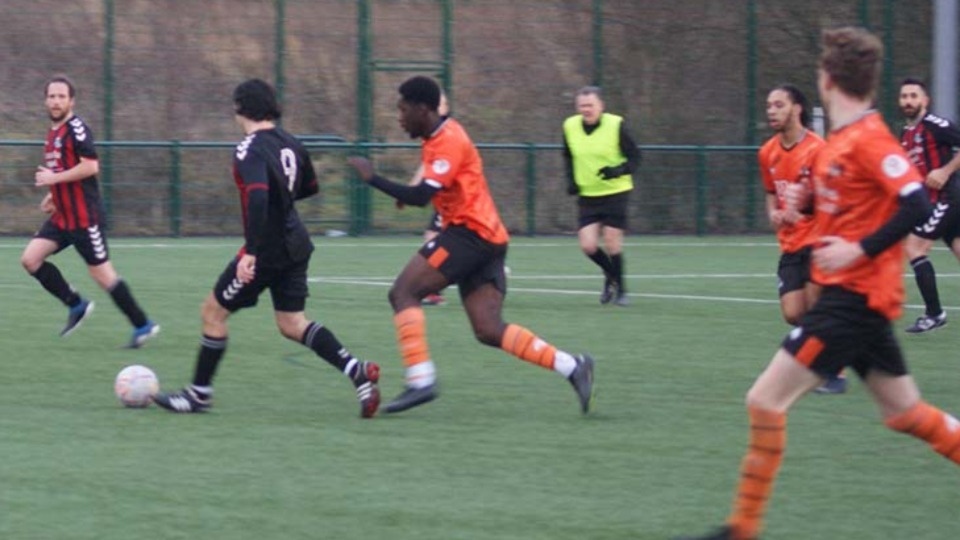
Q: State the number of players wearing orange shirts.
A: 3